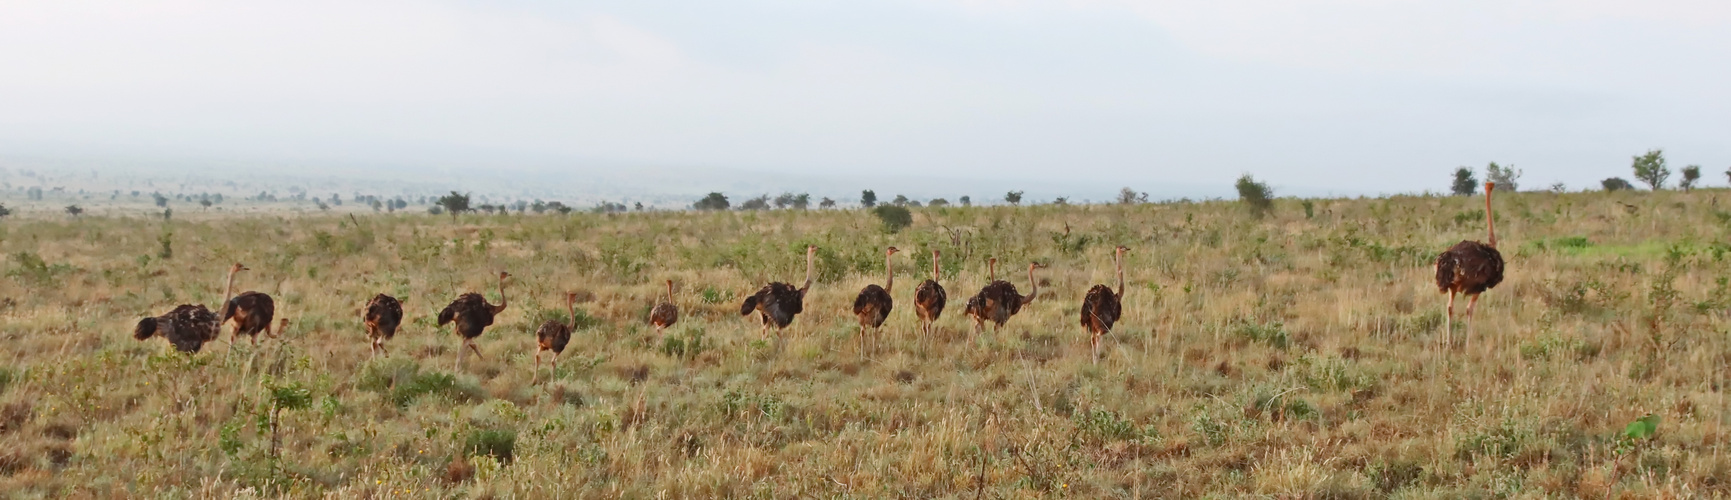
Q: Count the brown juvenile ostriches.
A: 12